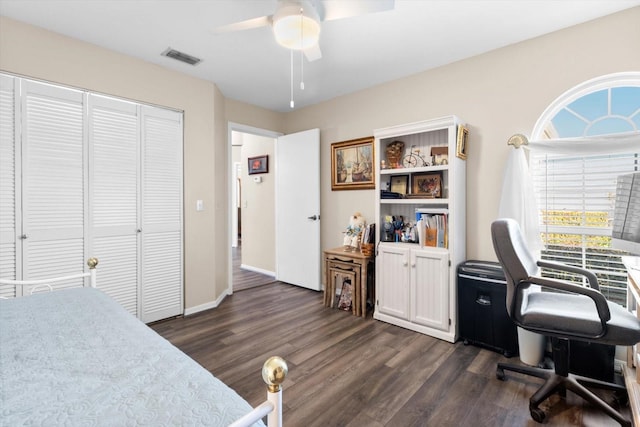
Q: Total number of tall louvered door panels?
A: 4